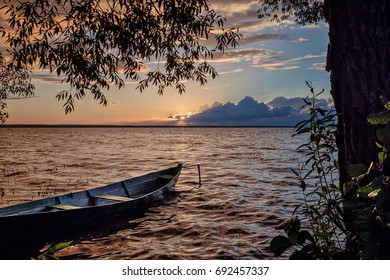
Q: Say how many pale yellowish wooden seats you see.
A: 2